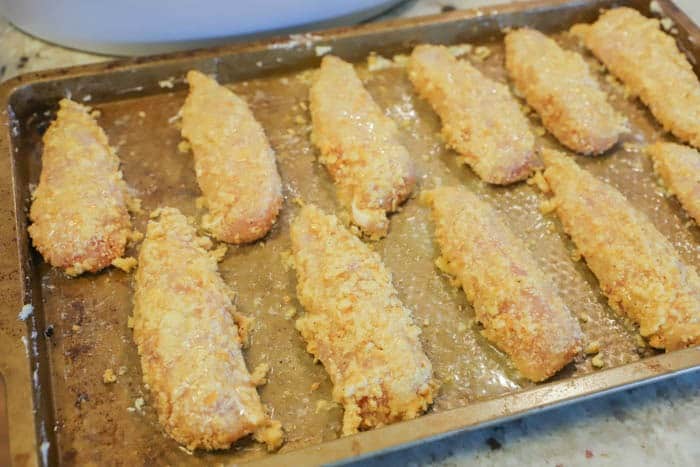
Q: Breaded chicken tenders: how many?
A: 11